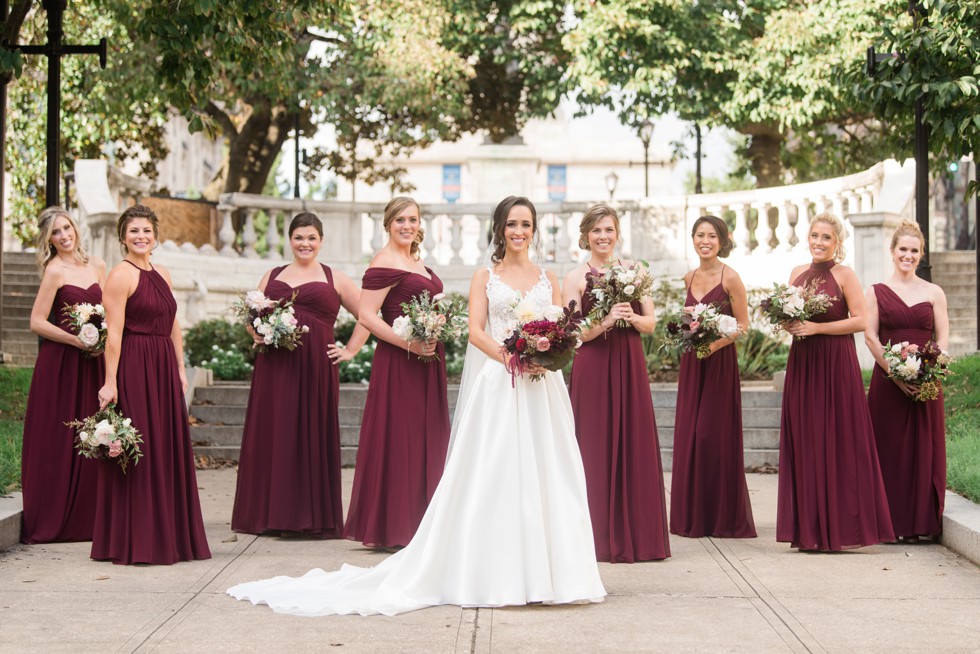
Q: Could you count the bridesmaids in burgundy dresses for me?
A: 8